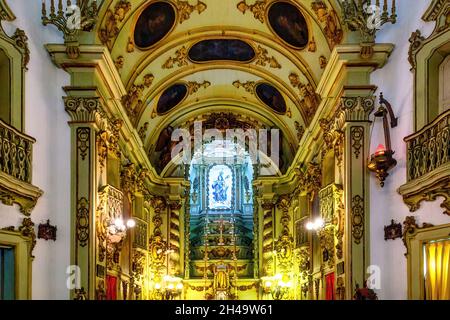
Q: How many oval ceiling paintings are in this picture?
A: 5